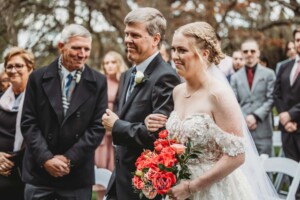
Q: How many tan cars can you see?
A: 0